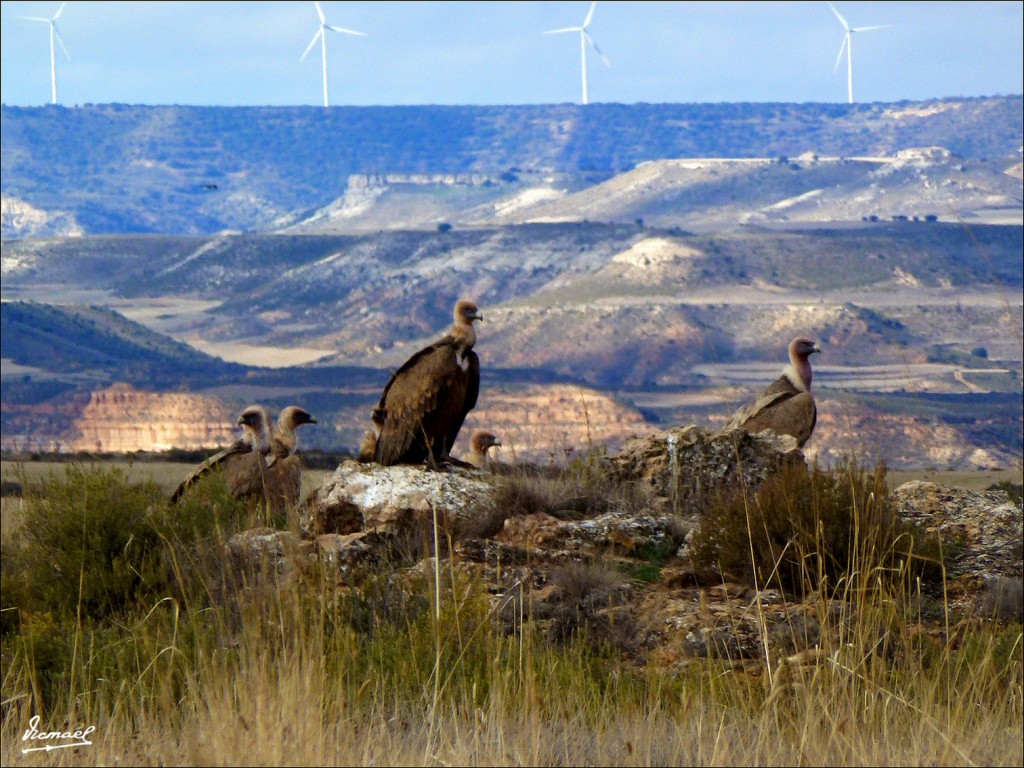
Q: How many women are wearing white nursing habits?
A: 0